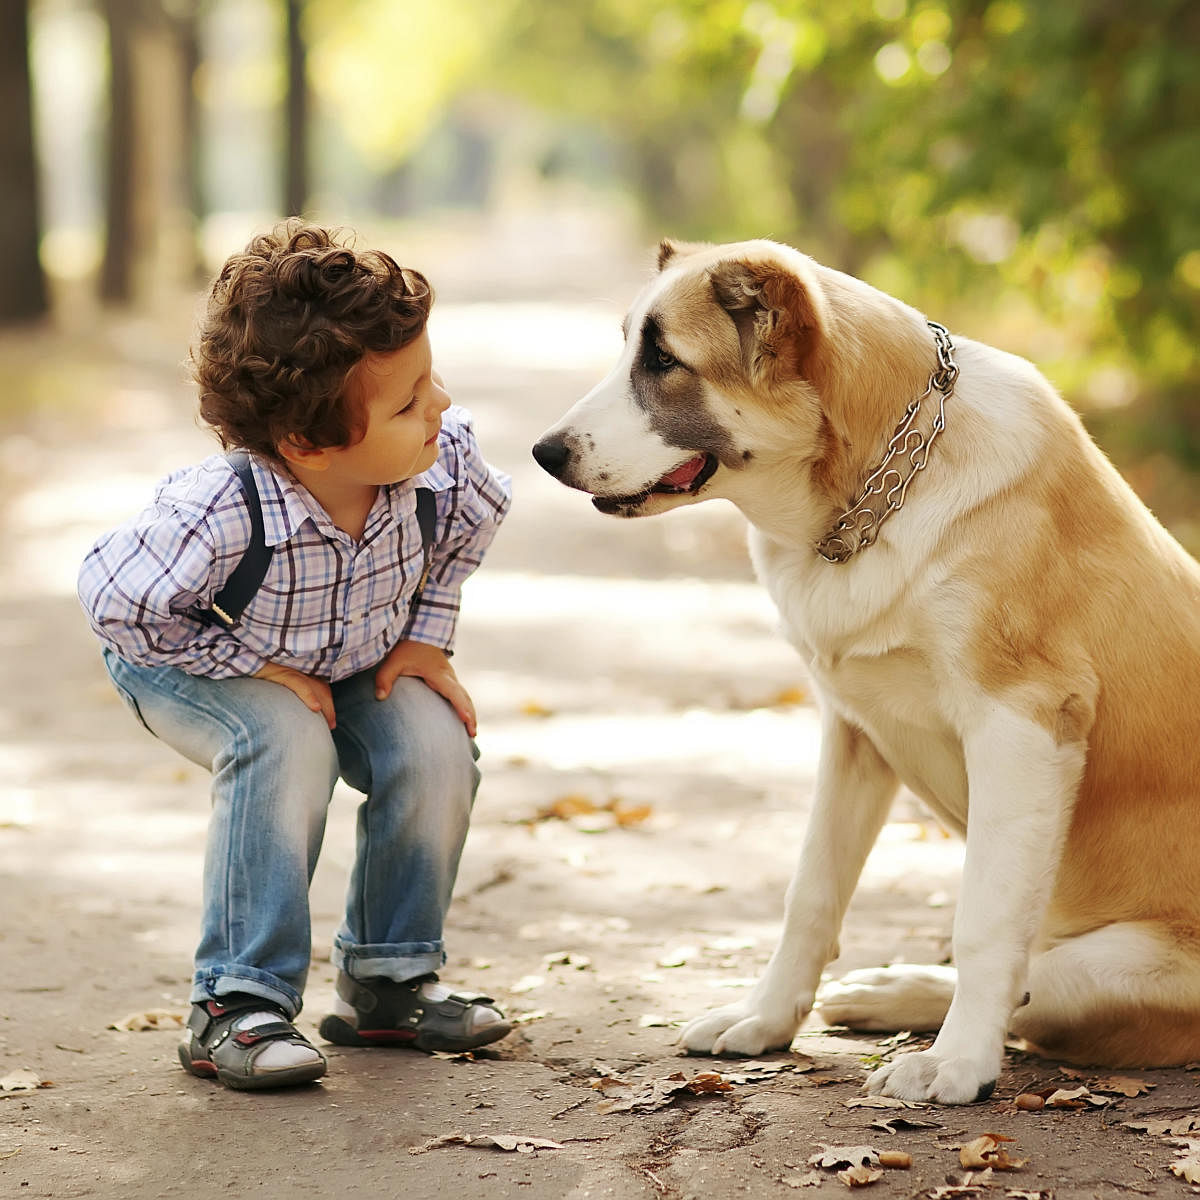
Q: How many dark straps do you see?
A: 2